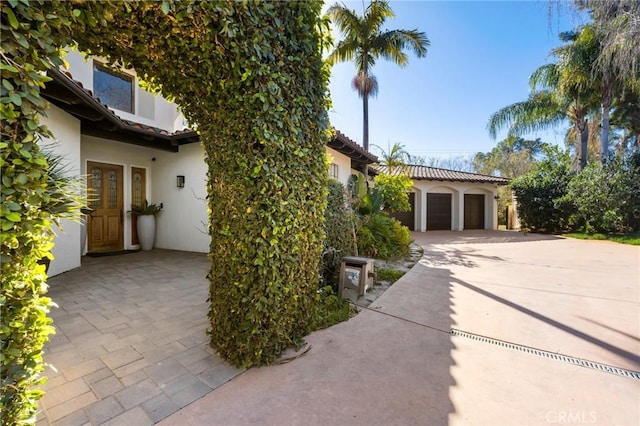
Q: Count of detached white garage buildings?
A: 1